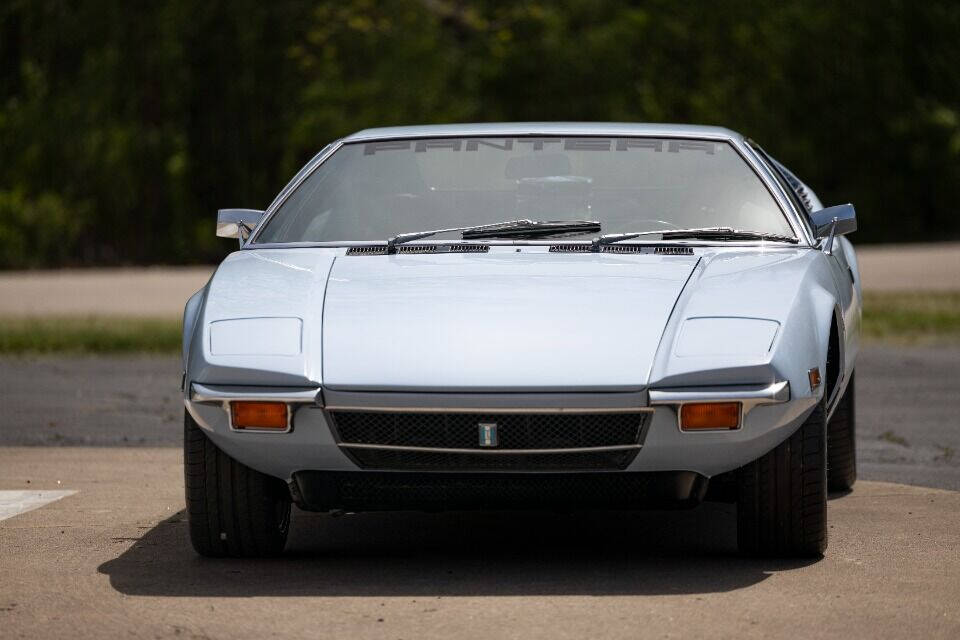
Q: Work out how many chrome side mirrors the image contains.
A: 2